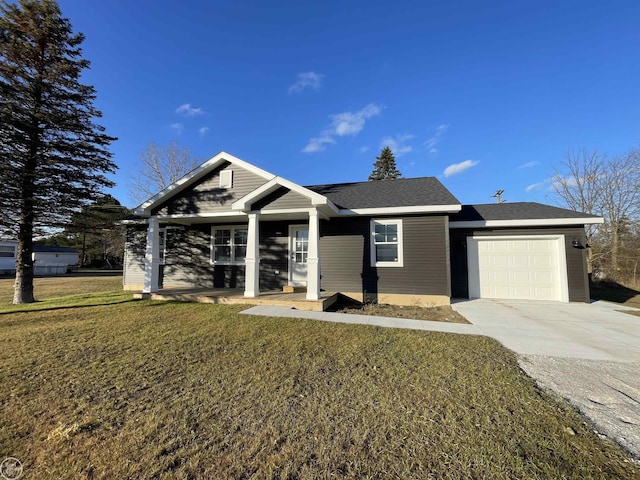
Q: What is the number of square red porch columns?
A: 0